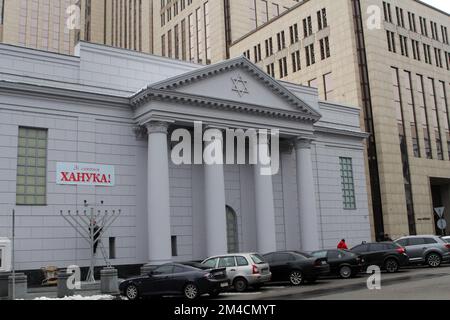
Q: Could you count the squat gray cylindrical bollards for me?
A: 3